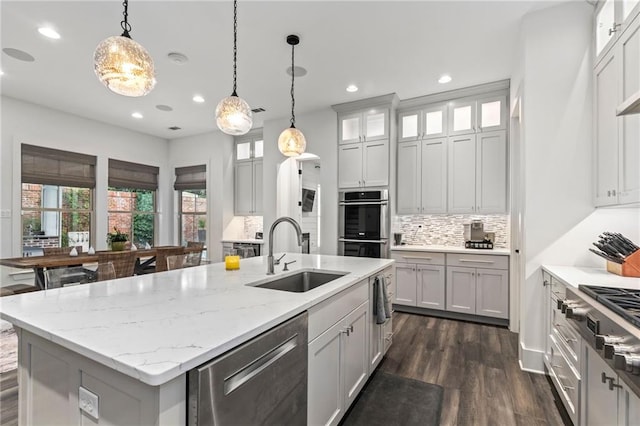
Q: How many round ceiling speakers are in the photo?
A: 3